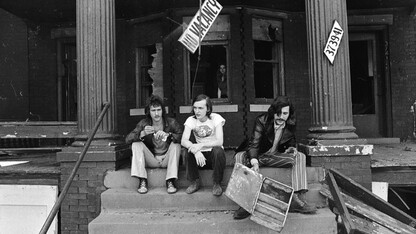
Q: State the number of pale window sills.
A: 3